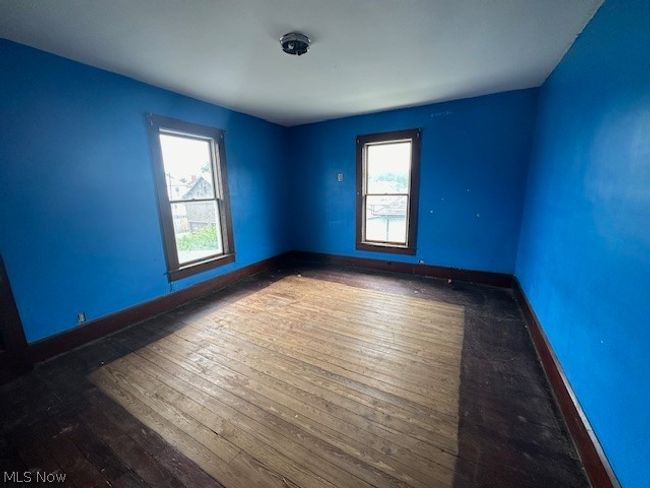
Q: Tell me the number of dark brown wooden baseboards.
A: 3